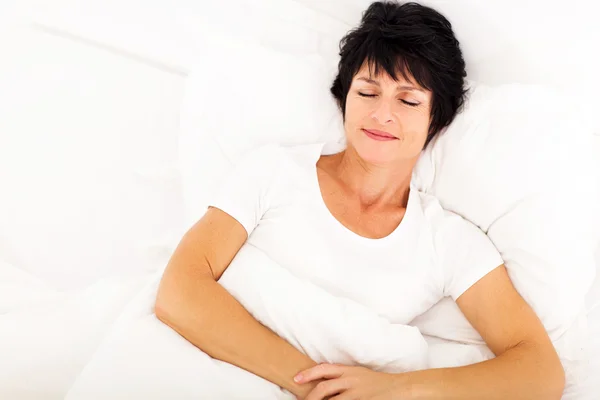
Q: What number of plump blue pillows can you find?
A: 0